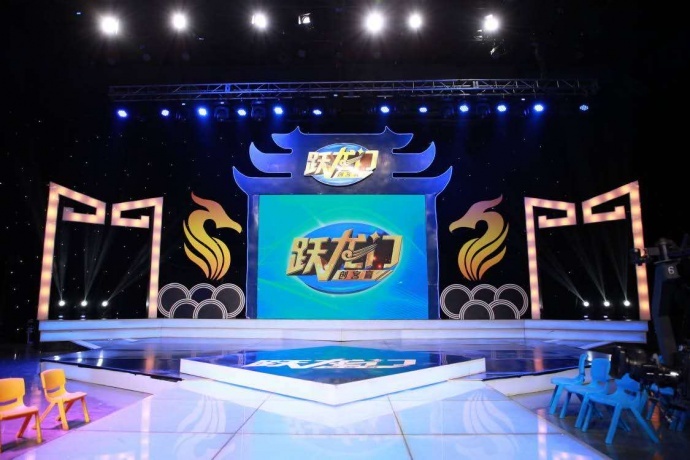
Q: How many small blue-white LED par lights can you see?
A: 12